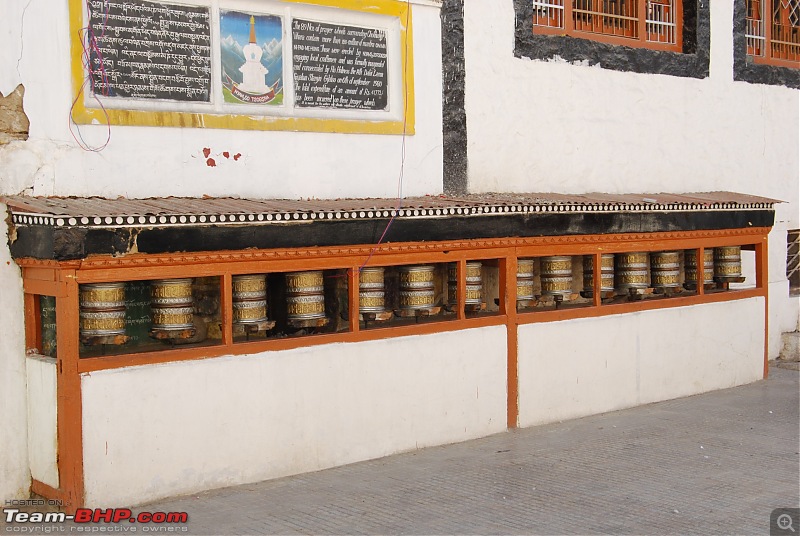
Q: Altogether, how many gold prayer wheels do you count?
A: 14